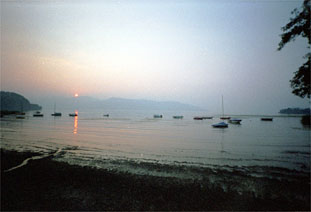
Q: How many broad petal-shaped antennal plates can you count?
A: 0